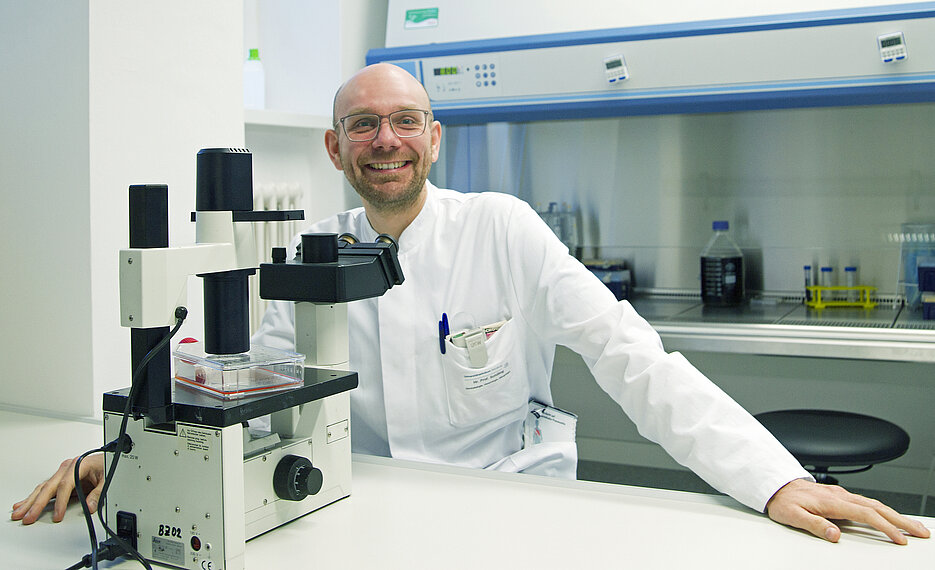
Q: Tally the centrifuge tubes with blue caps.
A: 3